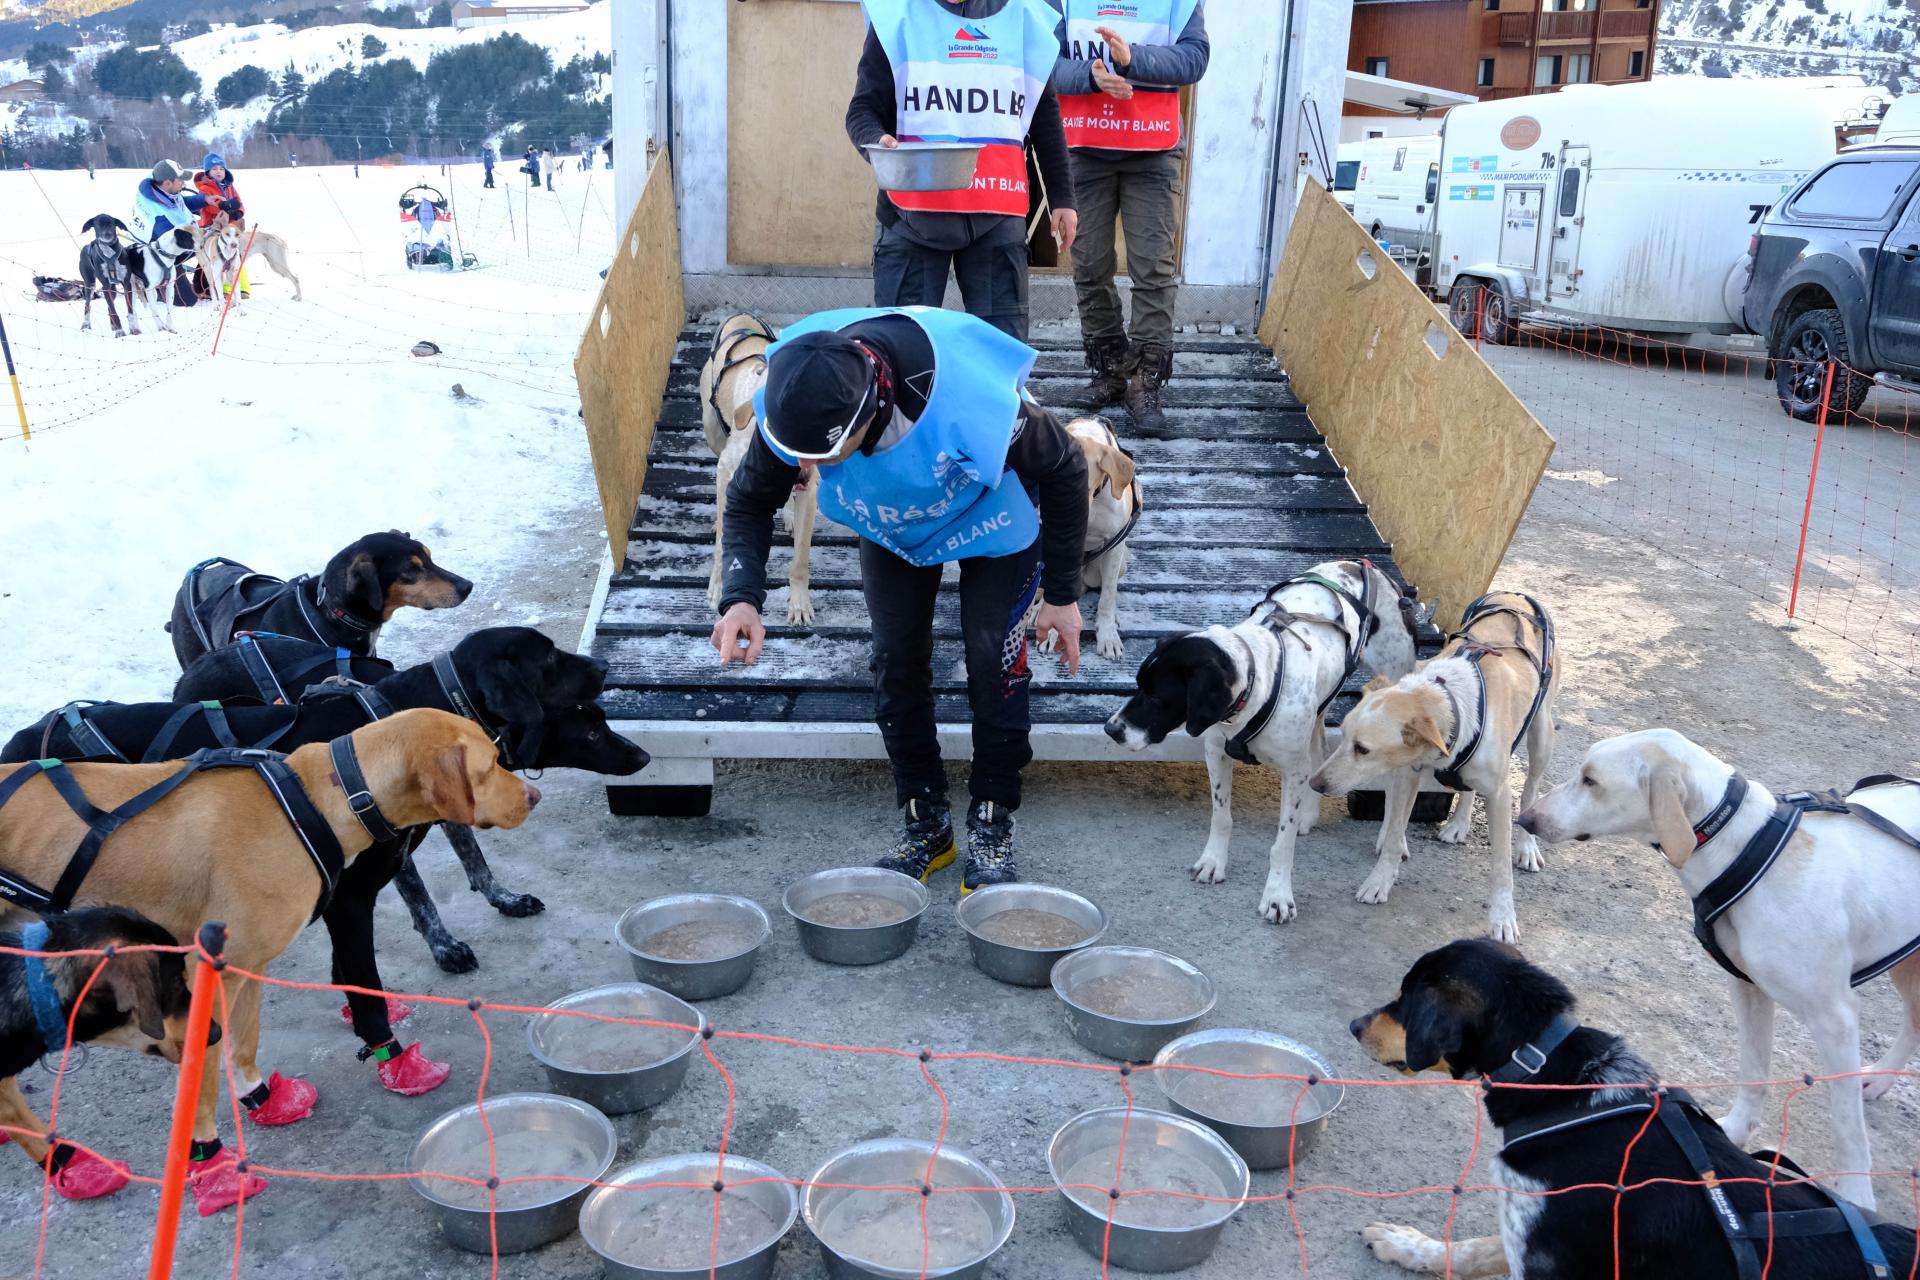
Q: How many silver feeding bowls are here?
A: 11